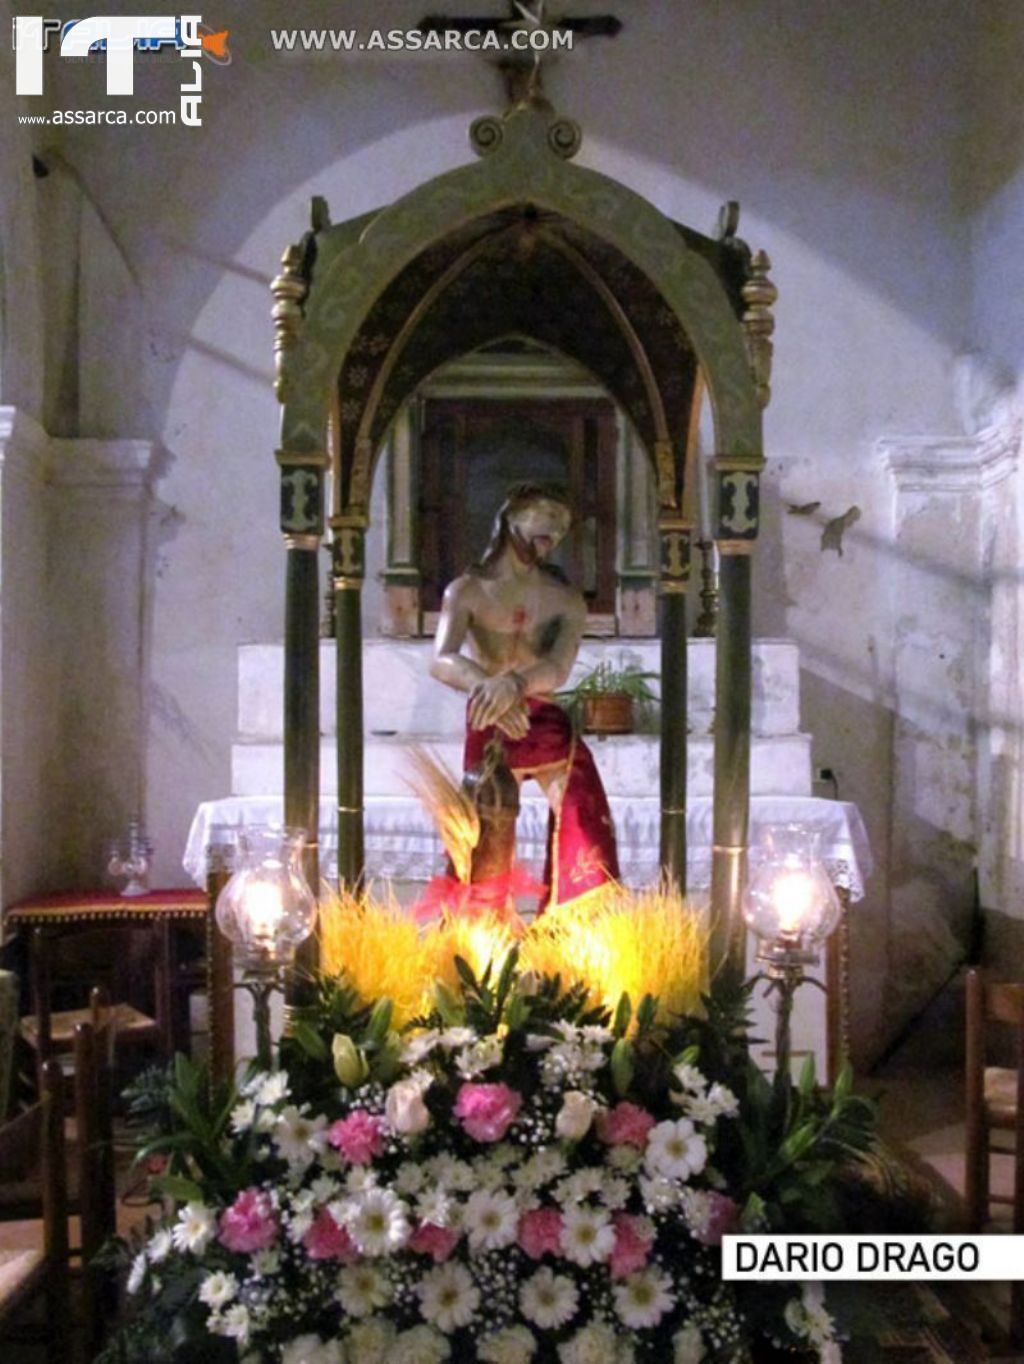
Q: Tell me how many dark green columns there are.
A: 4